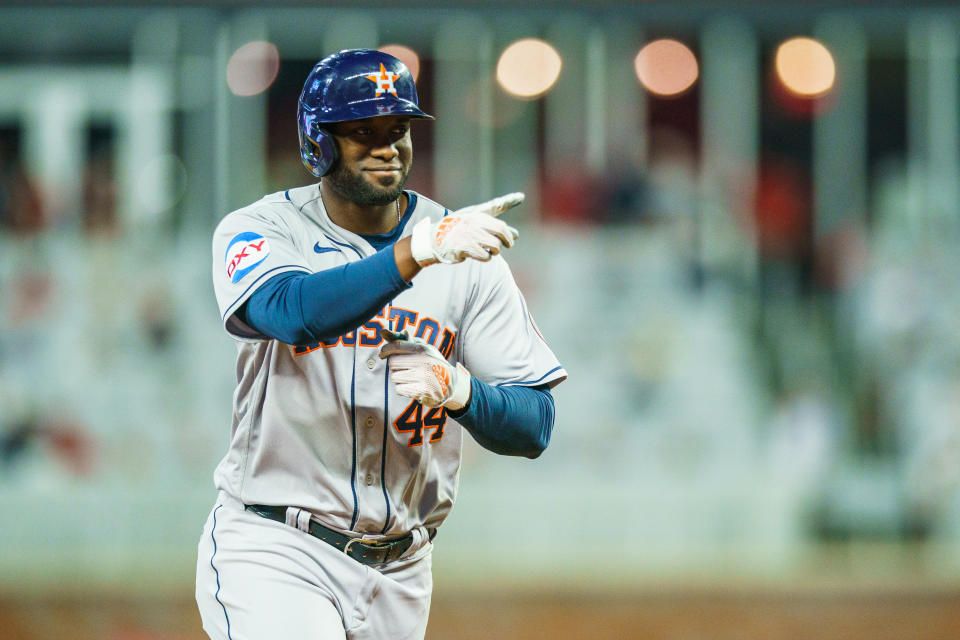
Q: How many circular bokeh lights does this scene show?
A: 5